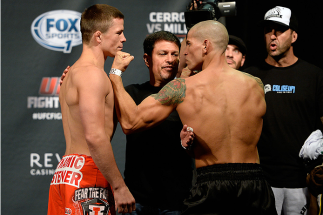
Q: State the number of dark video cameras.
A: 1